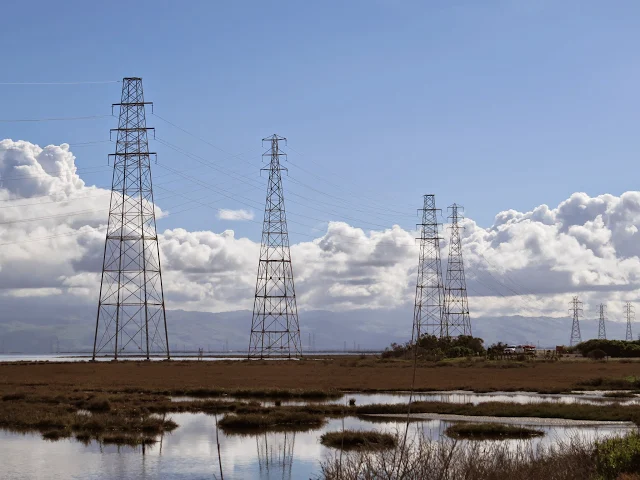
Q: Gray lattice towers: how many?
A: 7